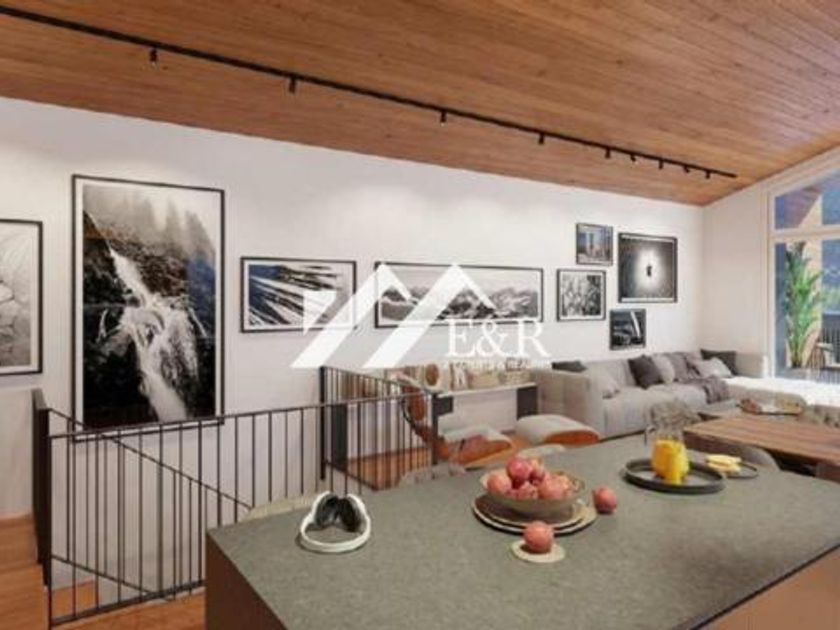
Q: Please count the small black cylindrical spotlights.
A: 9